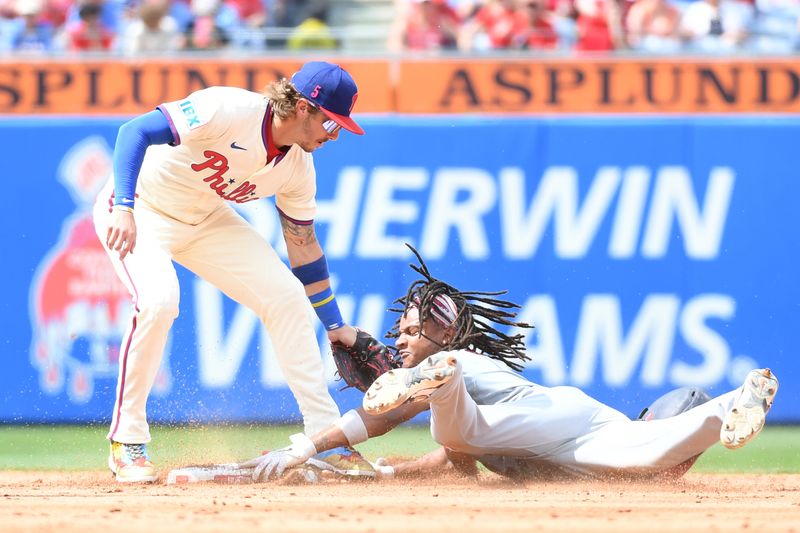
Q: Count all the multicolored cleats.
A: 2